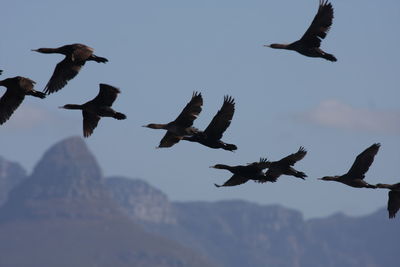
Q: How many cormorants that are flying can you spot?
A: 10